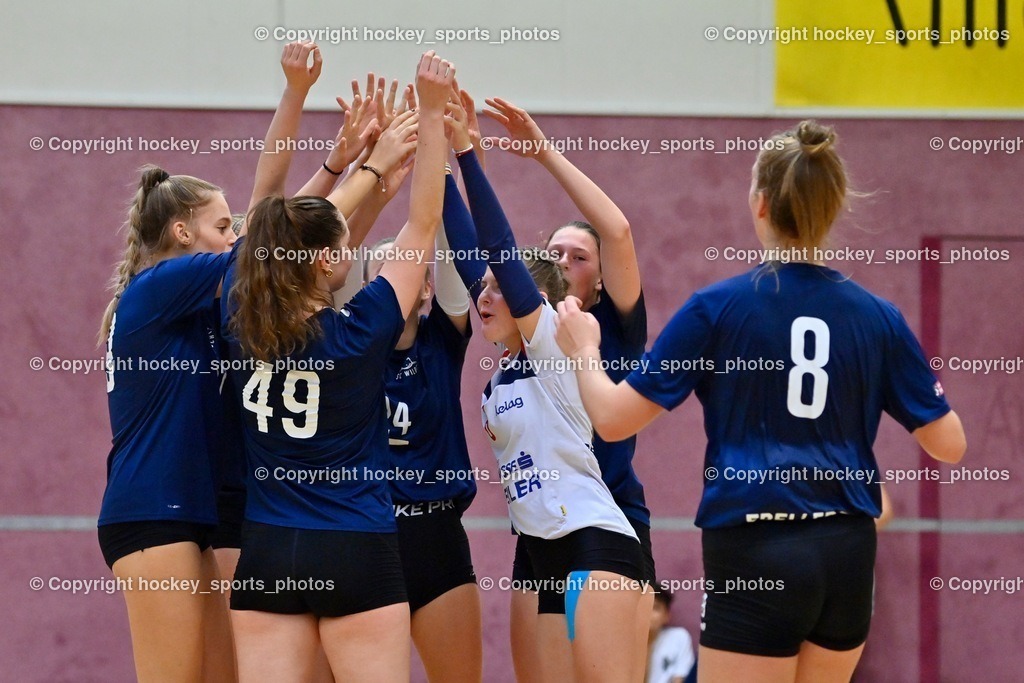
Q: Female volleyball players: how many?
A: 7